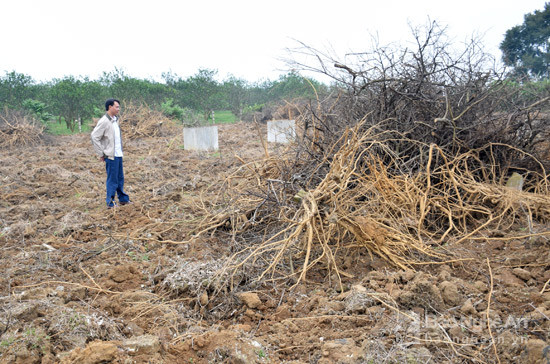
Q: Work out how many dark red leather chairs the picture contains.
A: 0